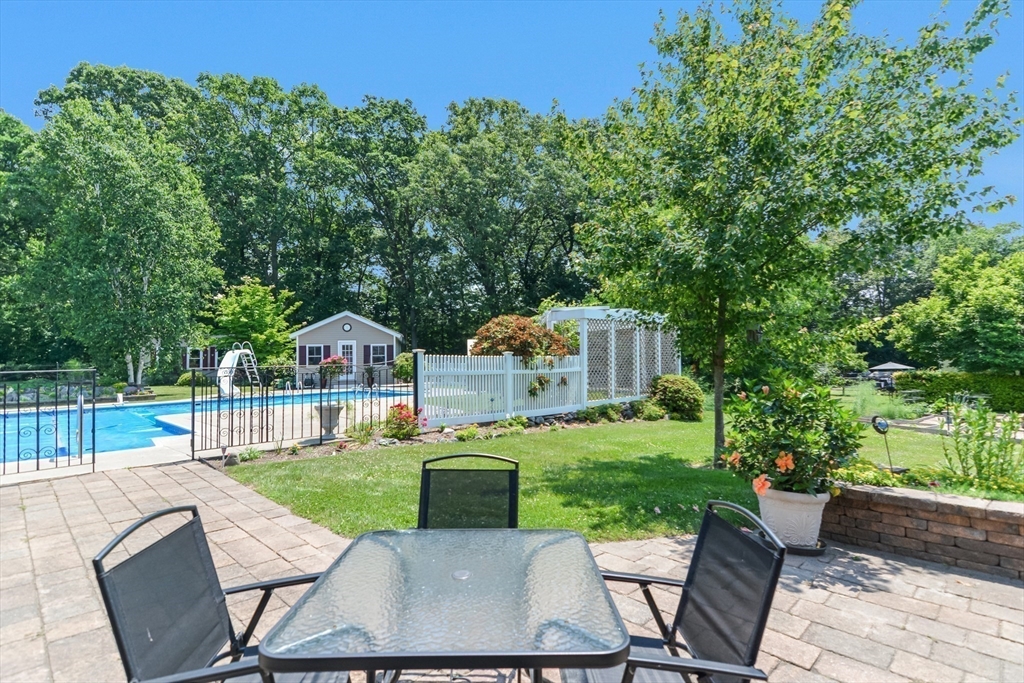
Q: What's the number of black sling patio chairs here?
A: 3